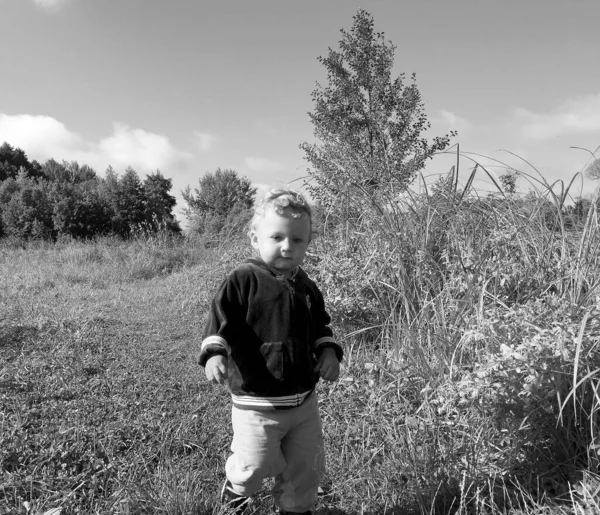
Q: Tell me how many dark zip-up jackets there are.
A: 1